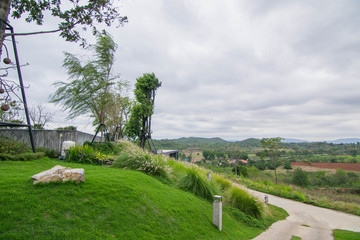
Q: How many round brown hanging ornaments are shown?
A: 3